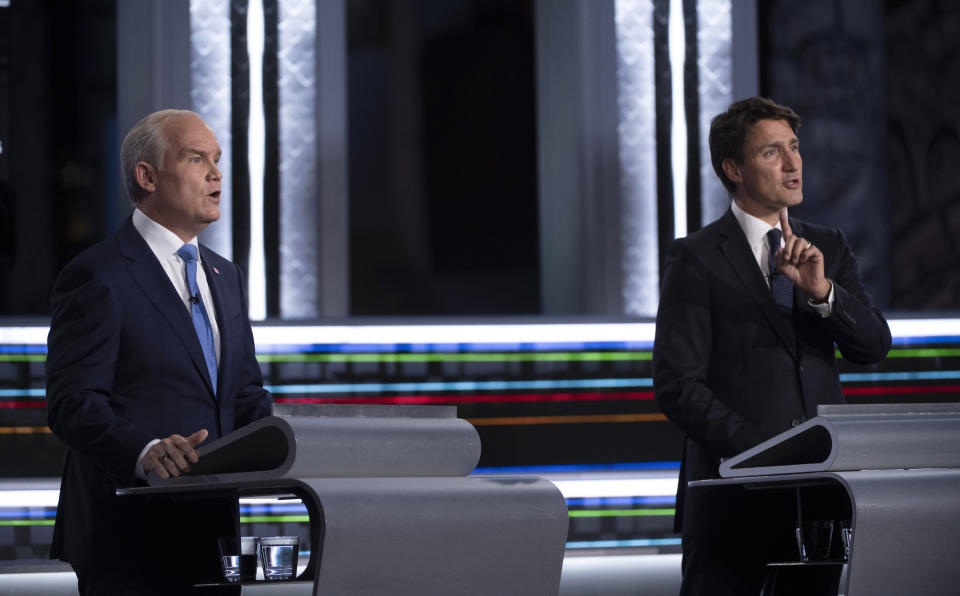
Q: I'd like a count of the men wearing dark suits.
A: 2